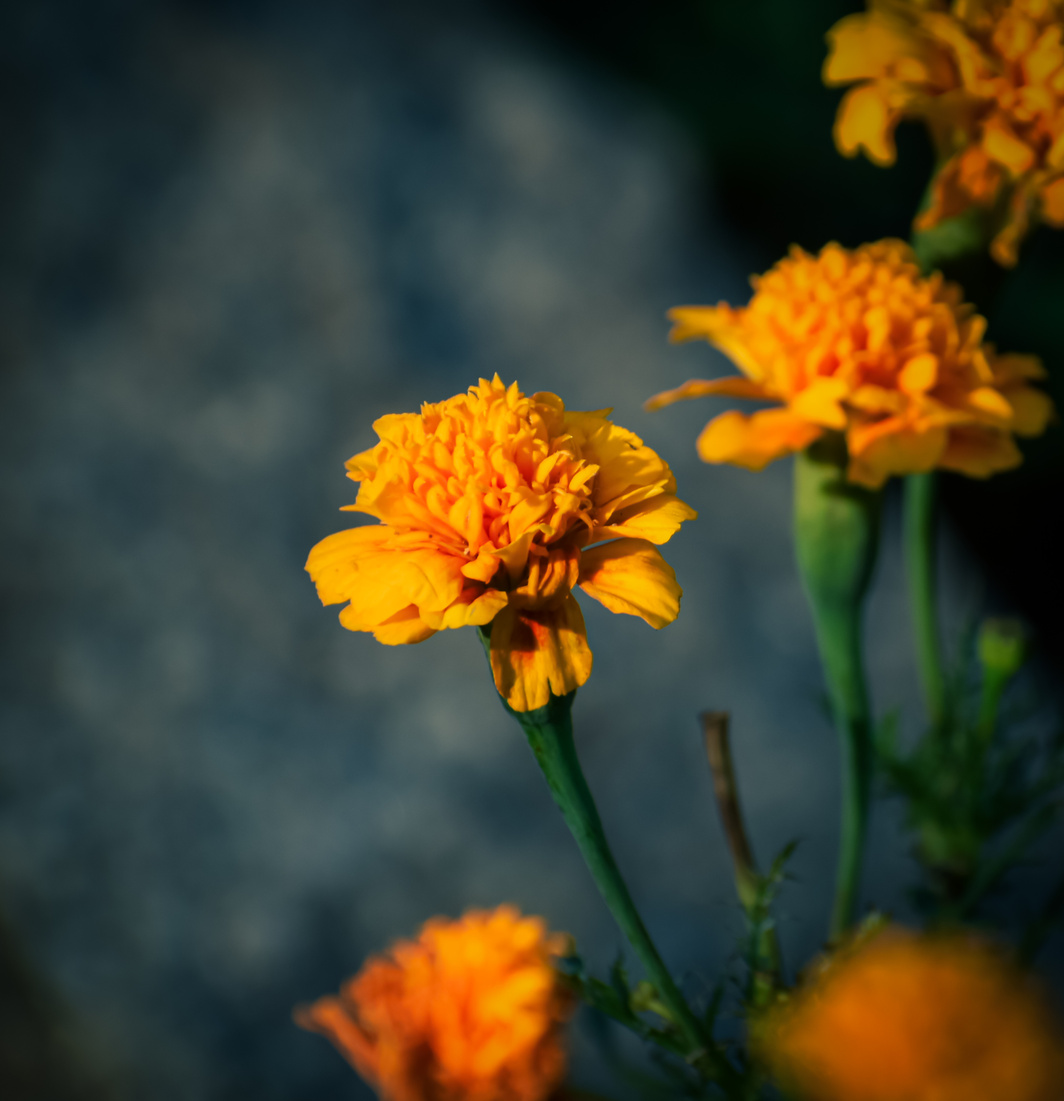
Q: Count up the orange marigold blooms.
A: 5